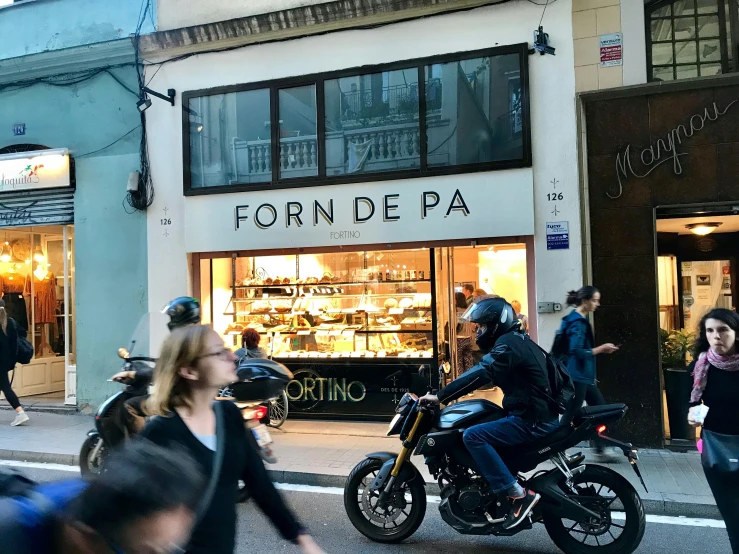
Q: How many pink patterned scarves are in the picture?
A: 1